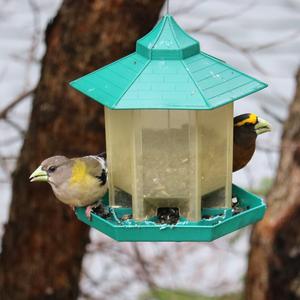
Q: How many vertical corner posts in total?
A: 4